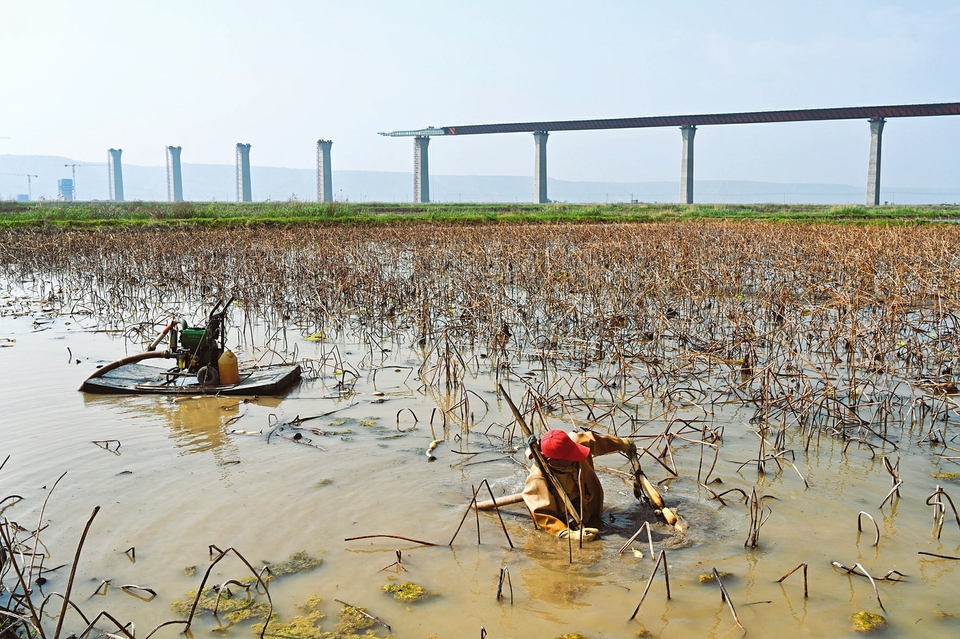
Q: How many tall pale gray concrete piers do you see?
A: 8